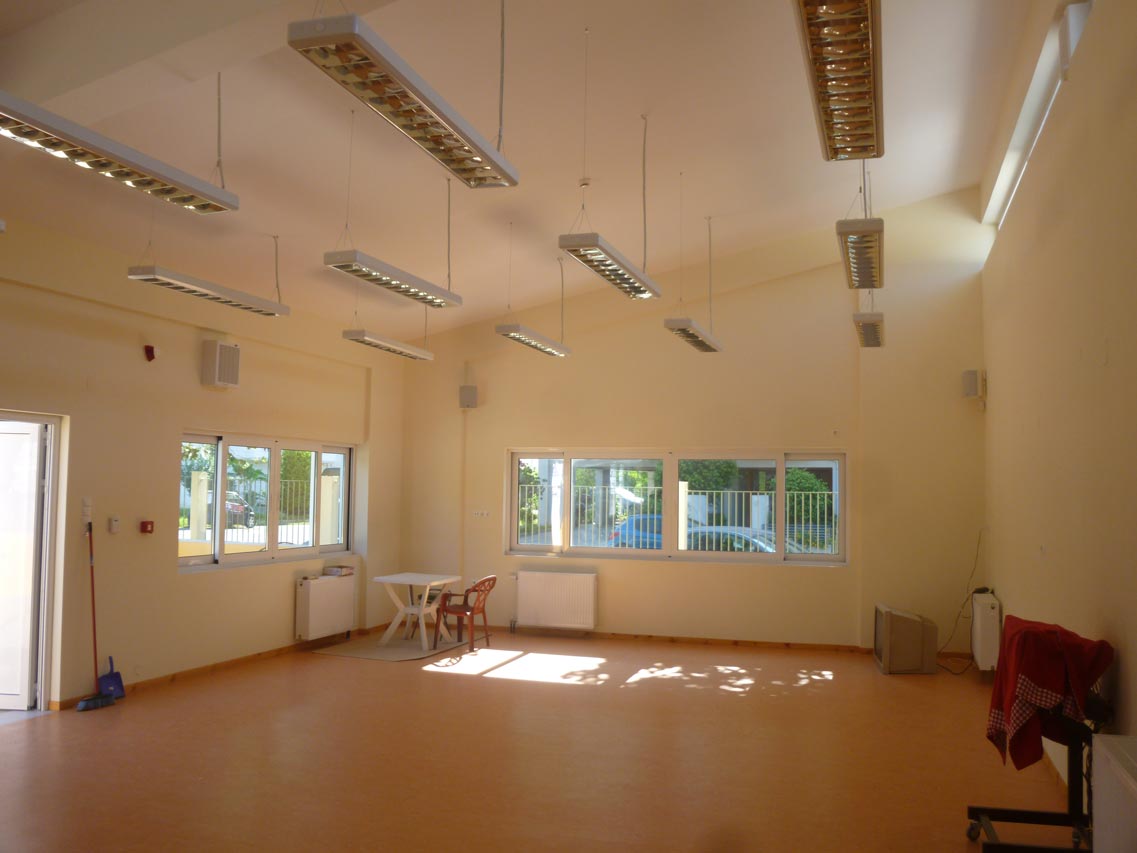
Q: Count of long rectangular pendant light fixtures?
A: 11